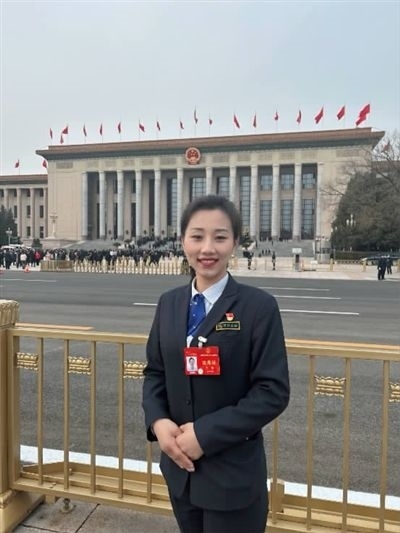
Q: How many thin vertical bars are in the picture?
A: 9